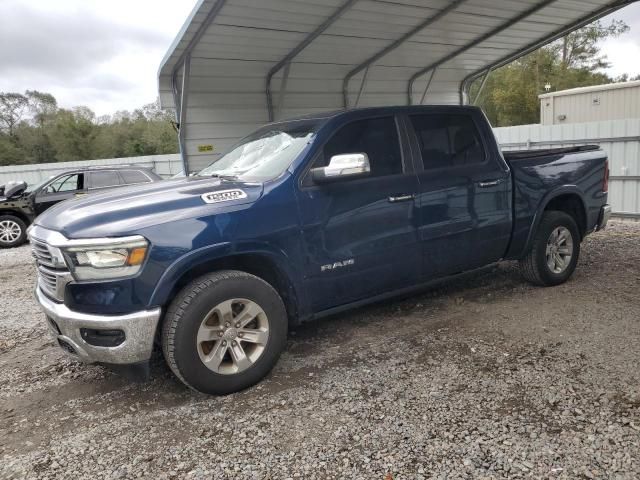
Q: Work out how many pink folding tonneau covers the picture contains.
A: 0